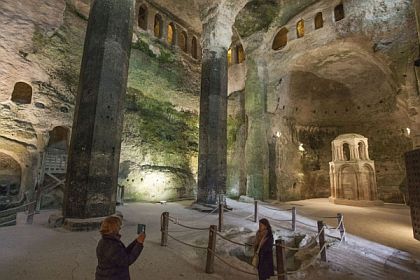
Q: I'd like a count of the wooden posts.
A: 8